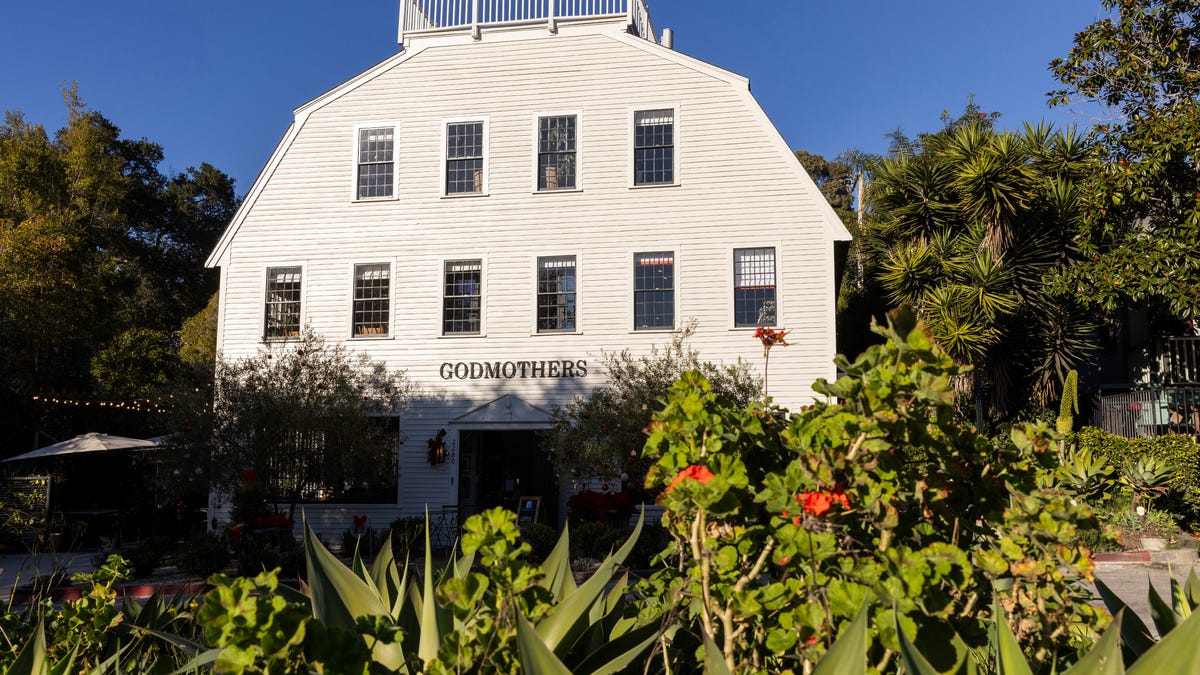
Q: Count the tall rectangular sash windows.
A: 10